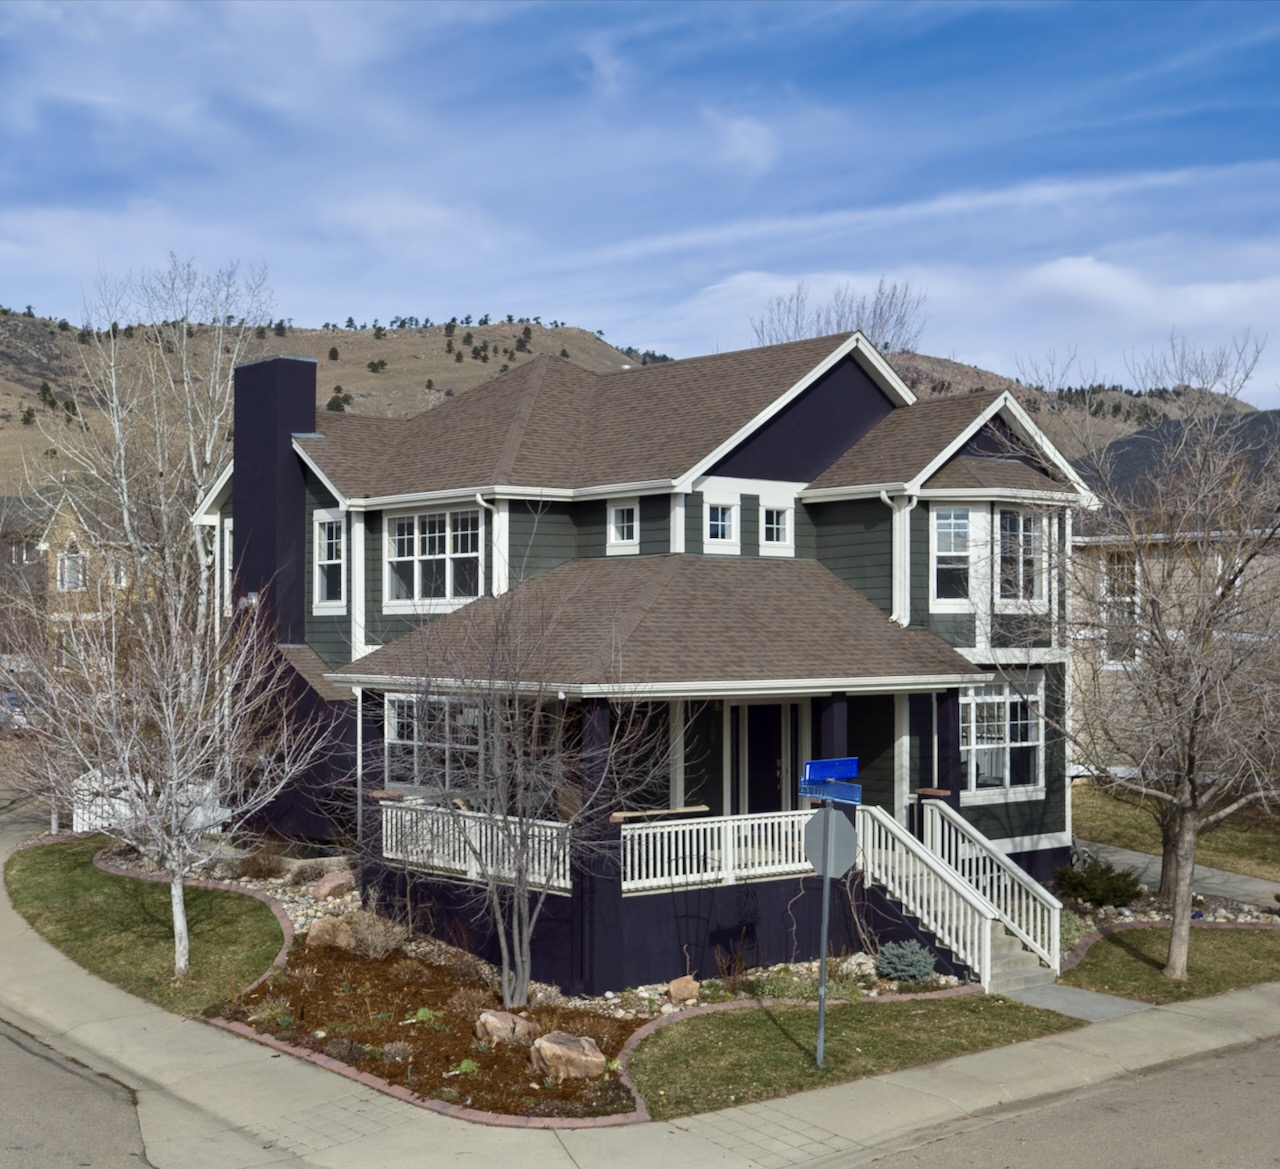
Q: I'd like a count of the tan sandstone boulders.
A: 5